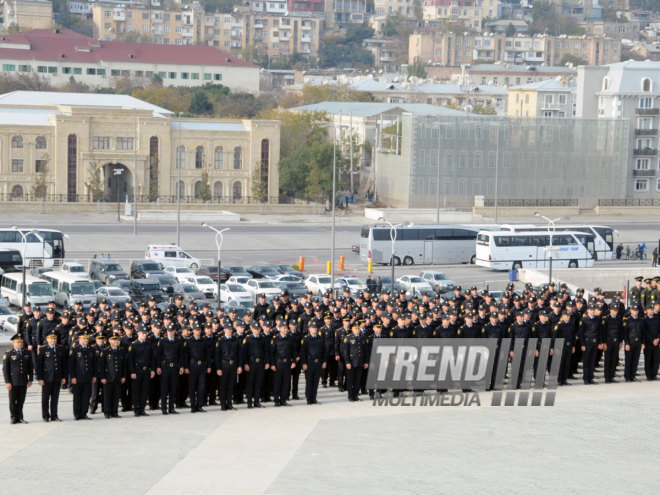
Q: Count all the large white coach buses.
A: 4